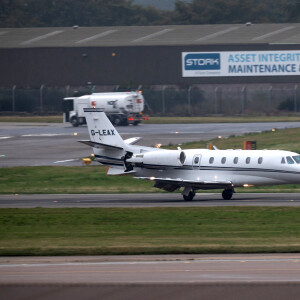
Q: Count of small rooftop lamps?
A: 2